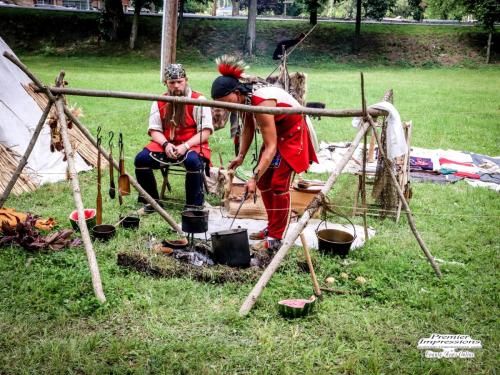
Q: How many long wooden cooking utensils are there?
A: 3